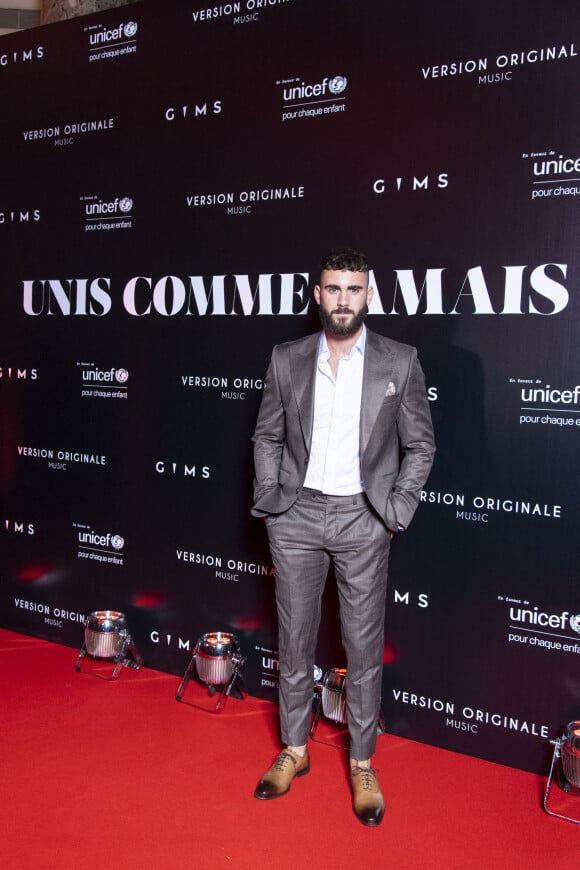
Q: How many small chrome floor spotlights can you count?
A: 4